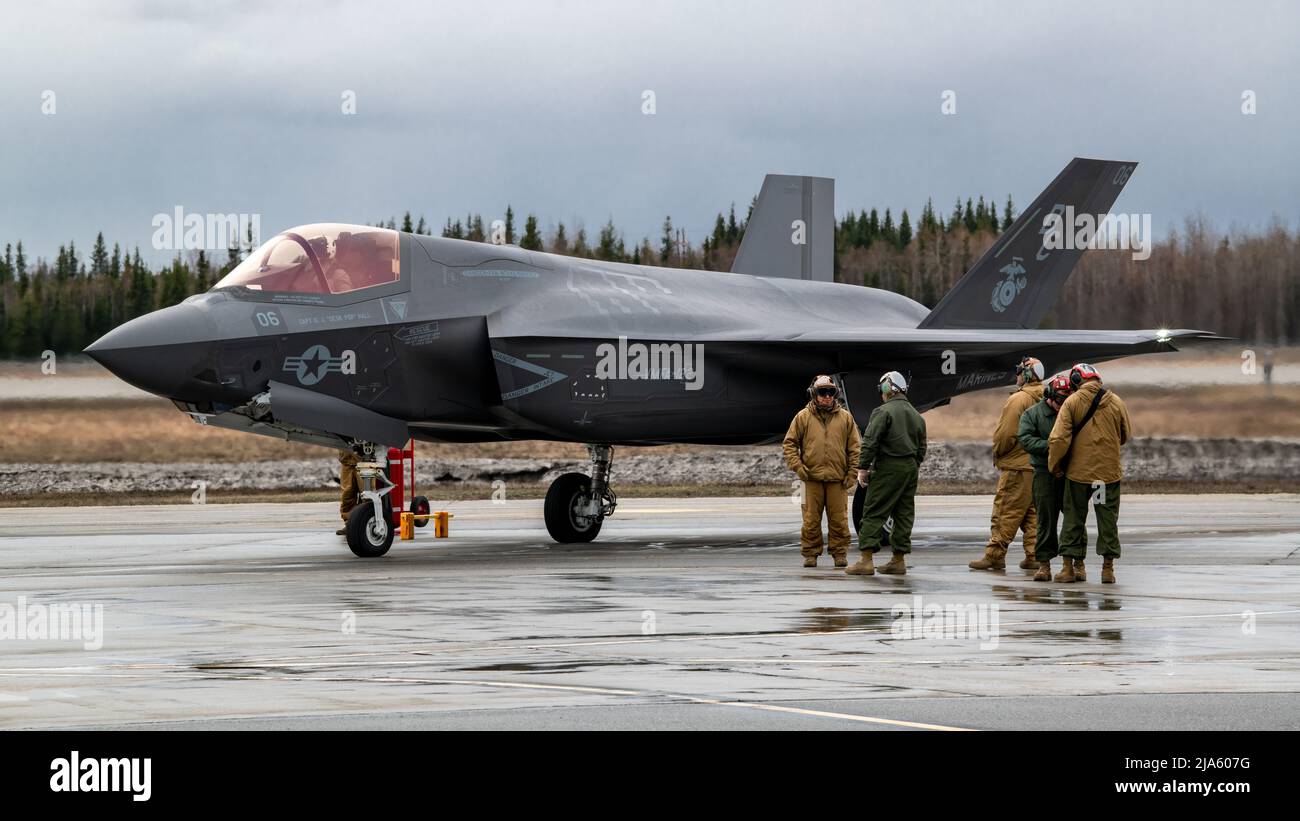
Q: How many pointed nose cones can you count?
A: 1